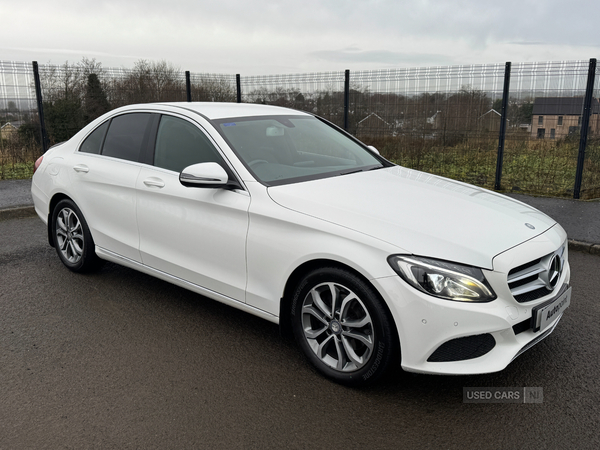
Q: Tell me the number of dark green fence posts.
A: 6